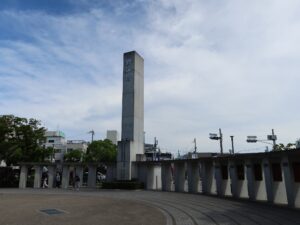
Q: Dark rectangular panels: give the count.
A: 5